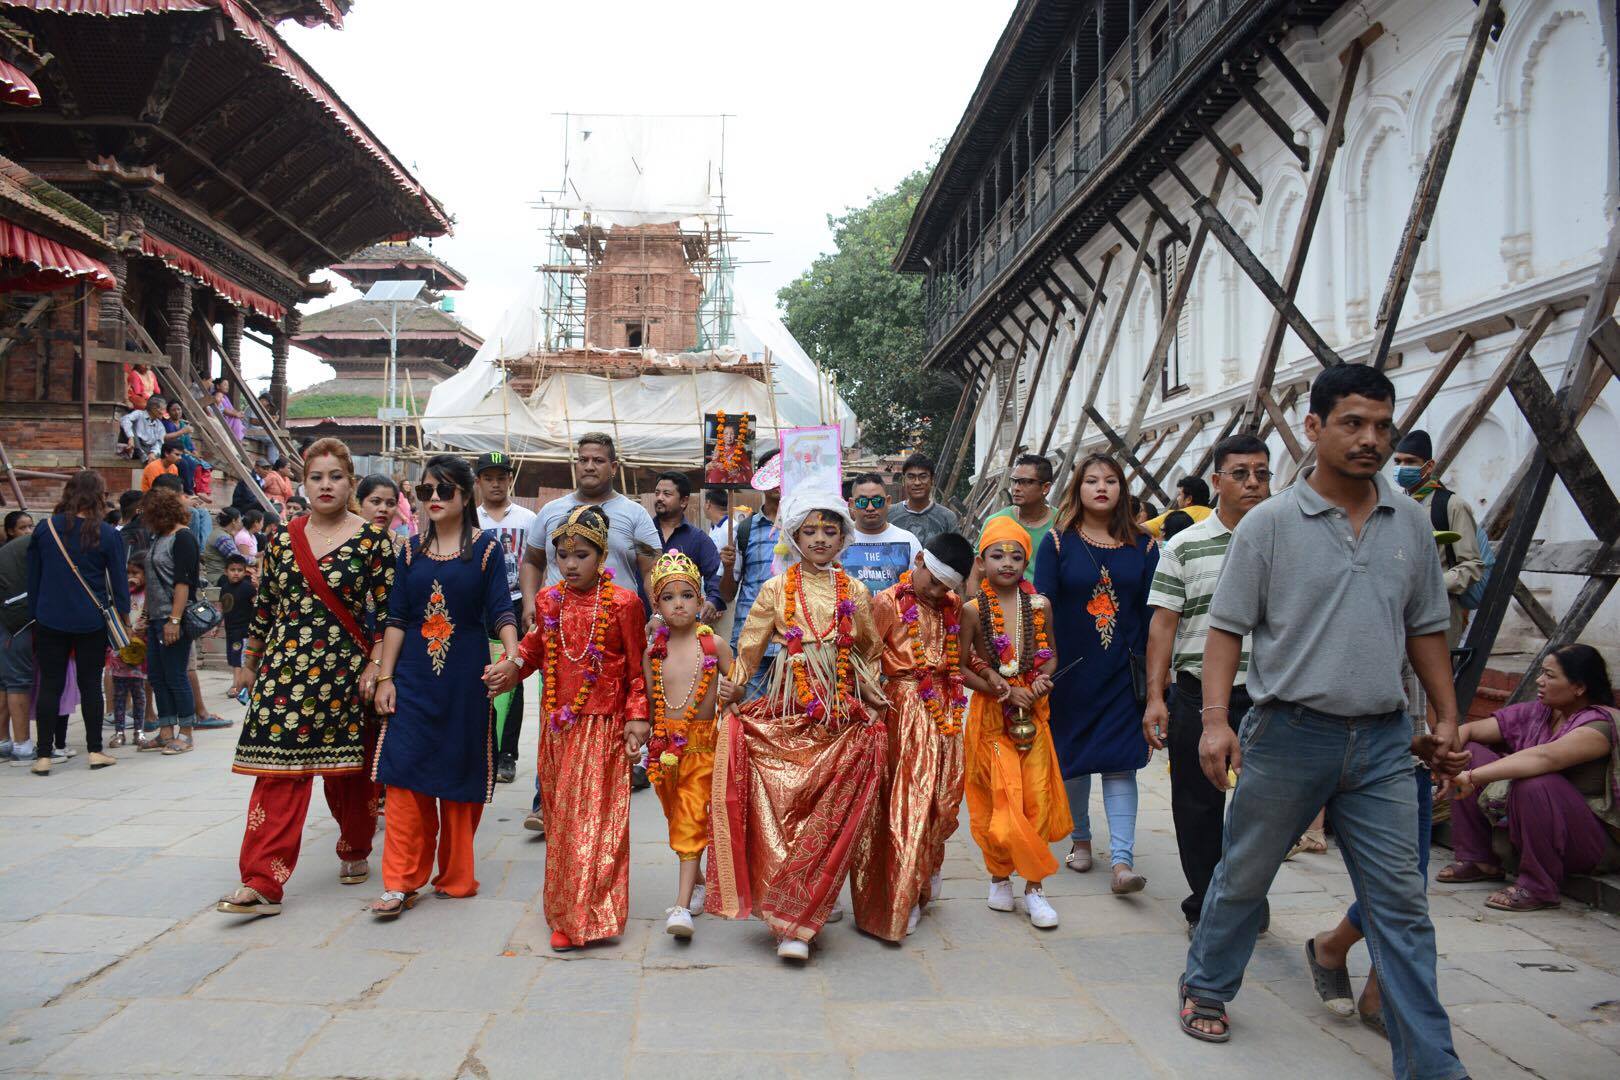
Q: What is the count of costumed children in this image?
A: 5